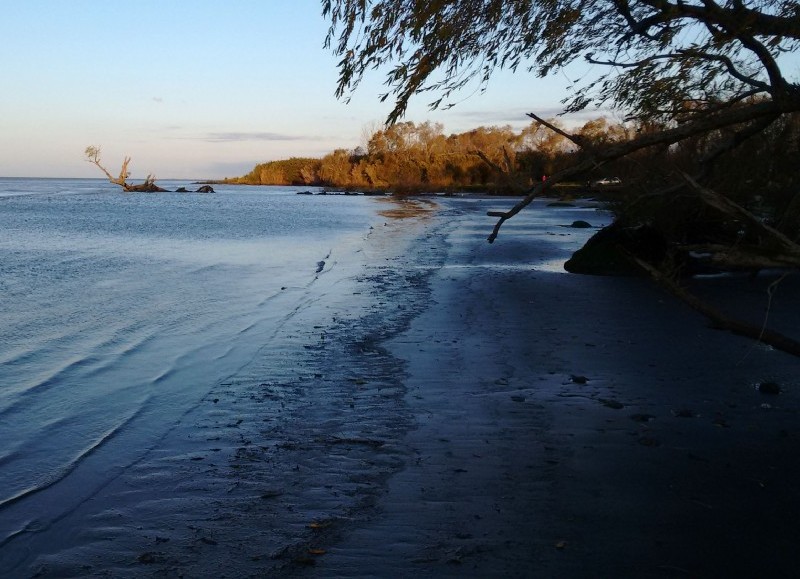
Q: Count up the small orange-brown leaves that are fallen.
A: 2